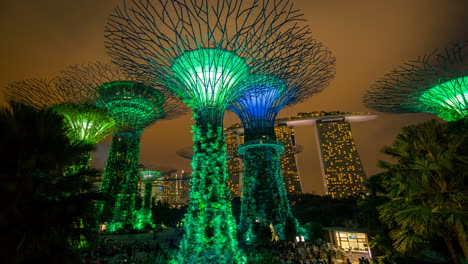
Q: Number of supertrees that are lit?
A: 6